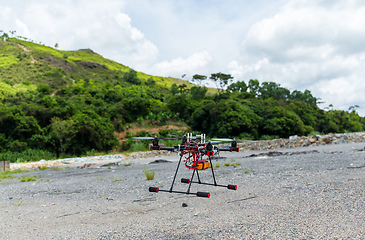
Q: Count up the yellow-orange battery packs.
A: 1